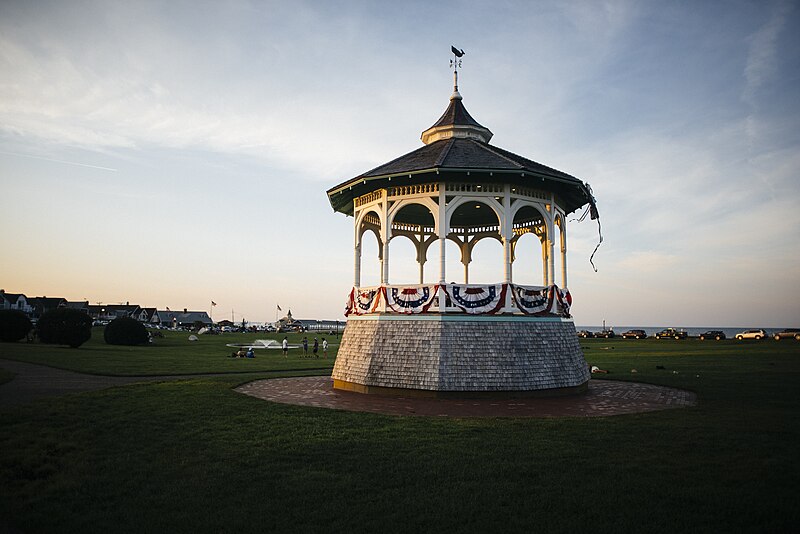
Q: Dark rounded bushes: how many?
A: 3